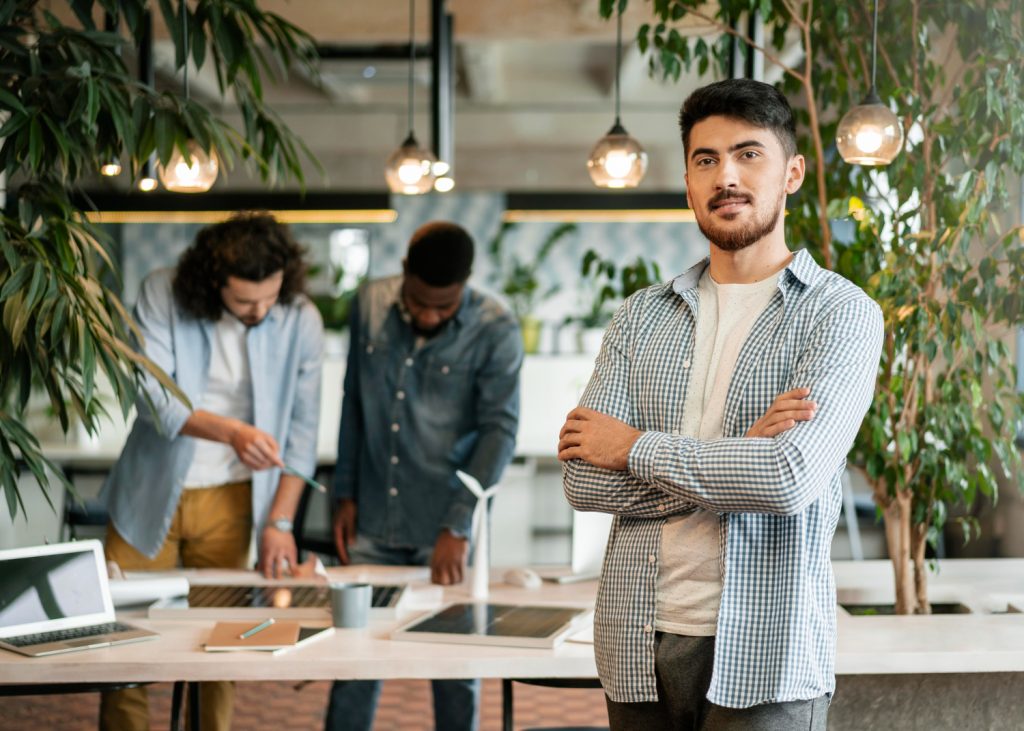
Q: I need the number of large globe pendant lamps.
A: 4